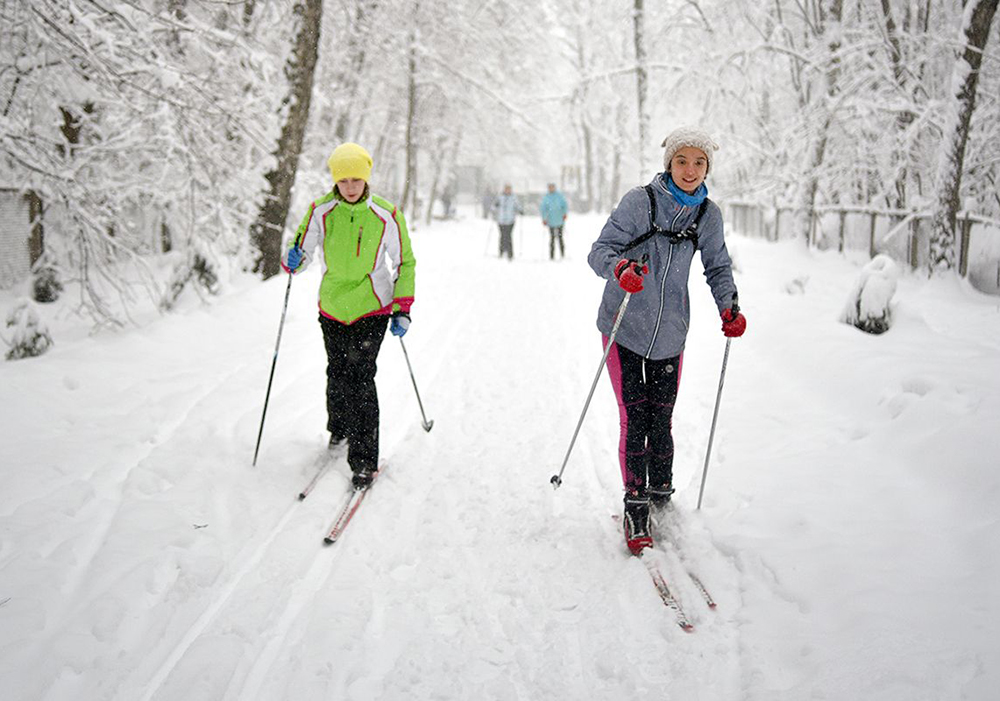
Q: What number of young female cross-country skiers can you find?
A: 2